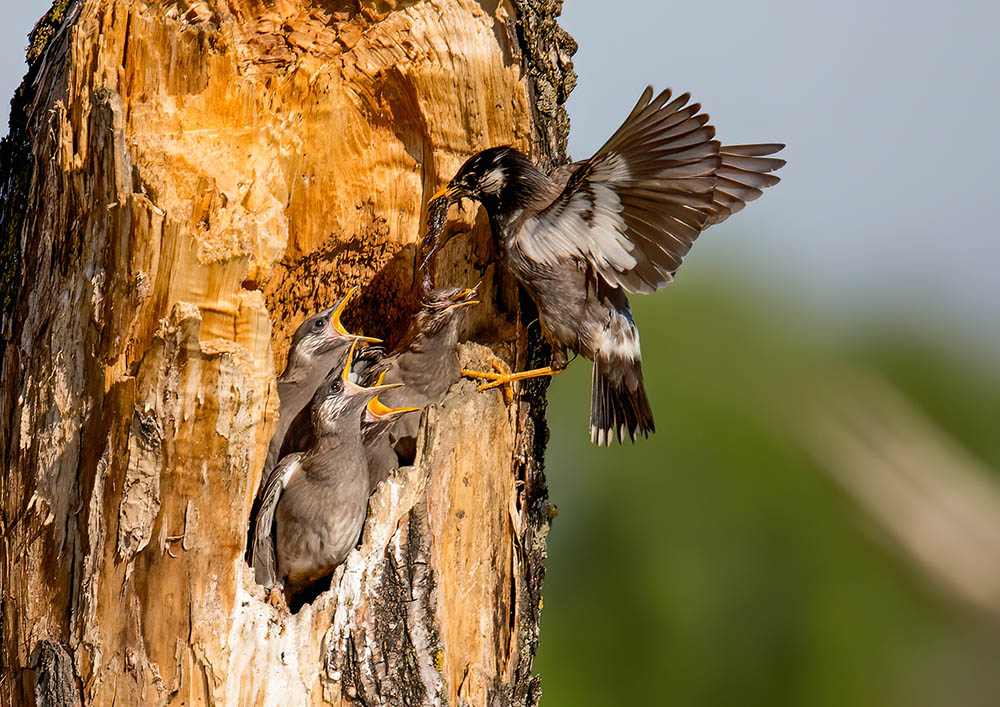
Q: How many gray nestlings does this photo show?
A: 4